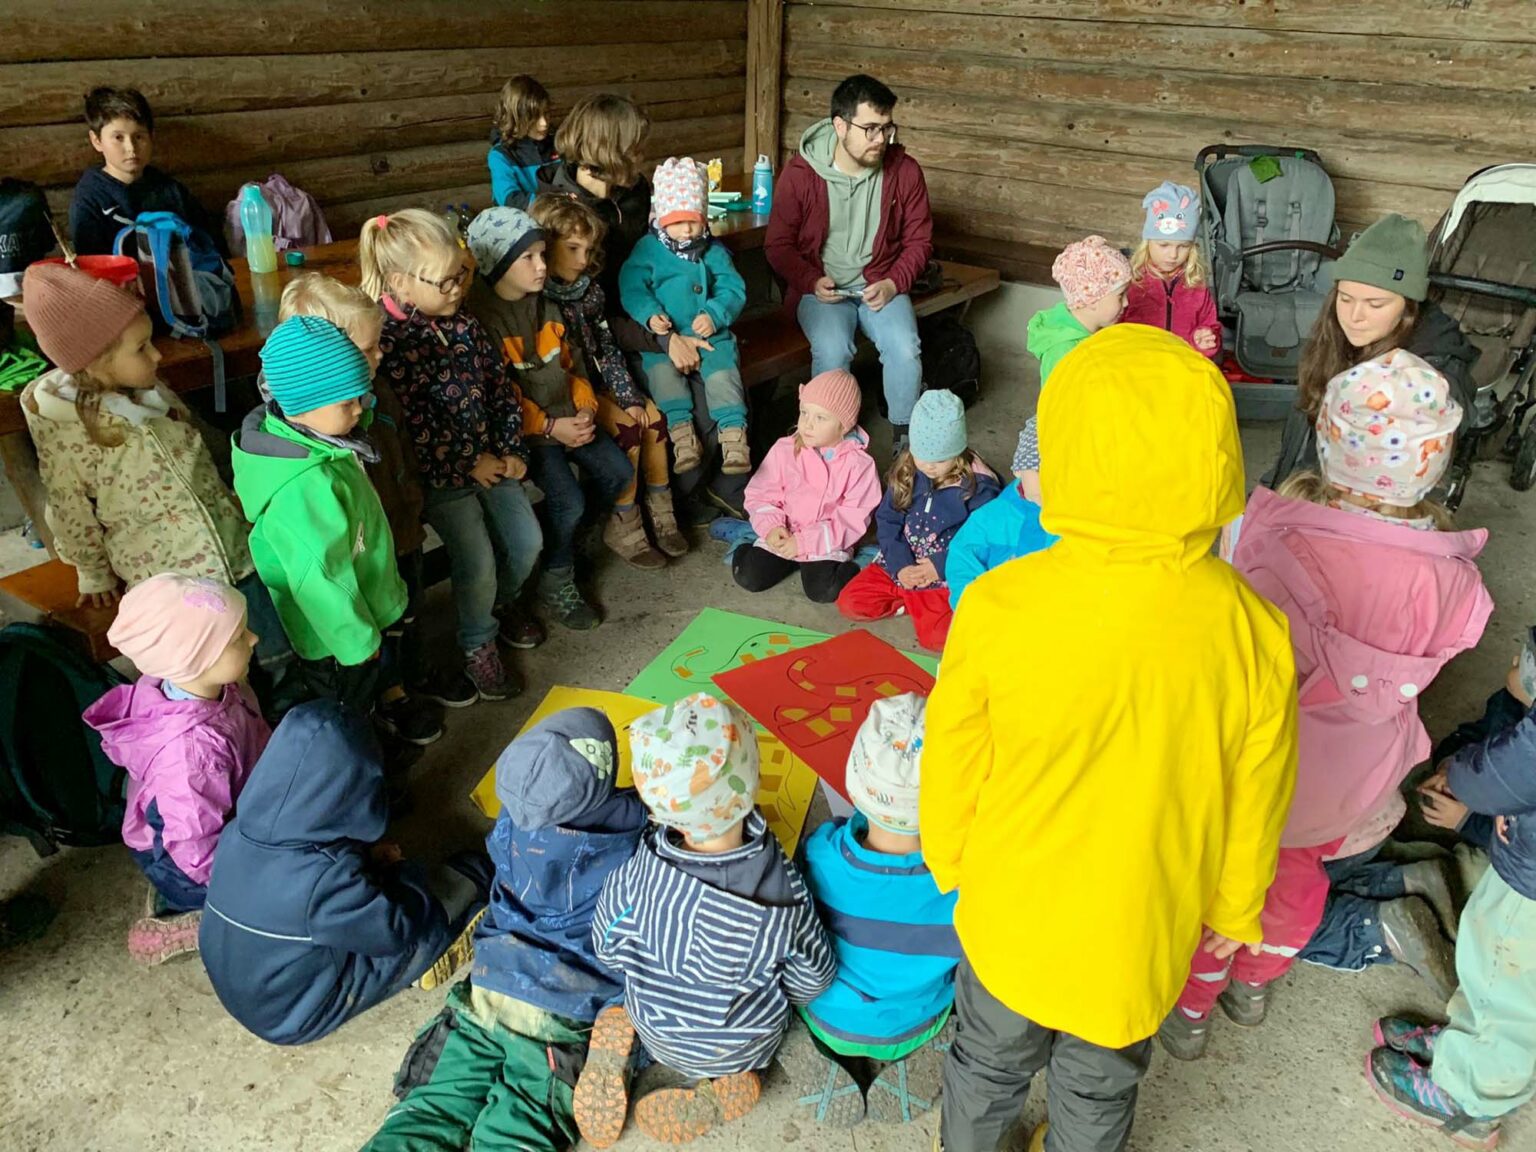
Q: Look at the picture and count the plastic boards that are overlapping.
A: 3